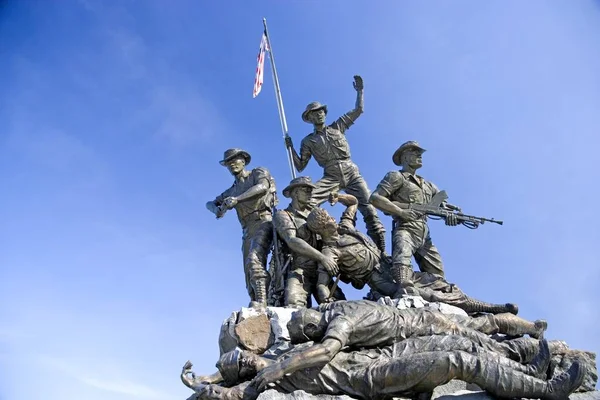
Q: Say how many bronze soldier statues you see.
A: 7